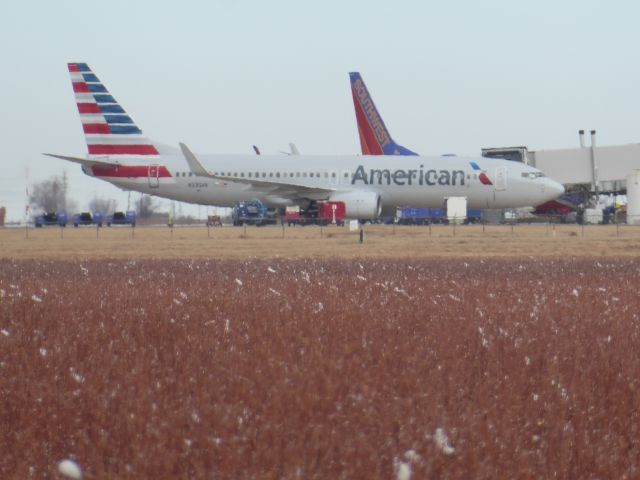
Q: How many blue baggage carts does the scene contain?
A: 3